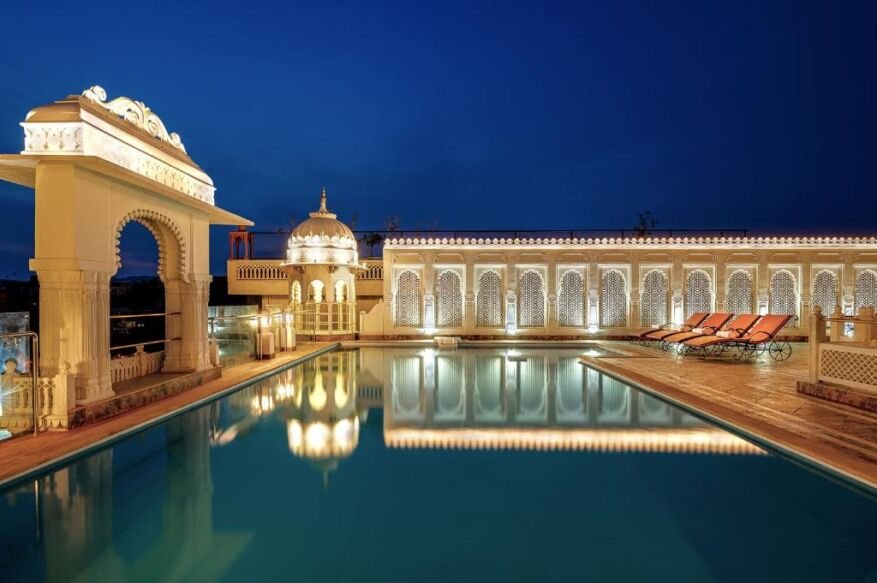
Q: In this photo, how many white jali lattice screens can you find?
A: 12